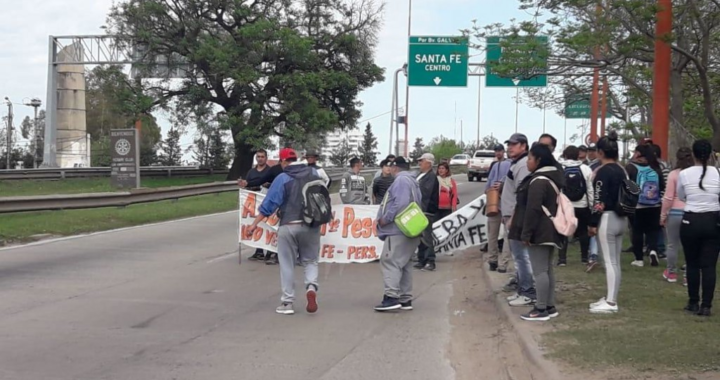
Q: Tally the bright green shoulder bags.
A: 1